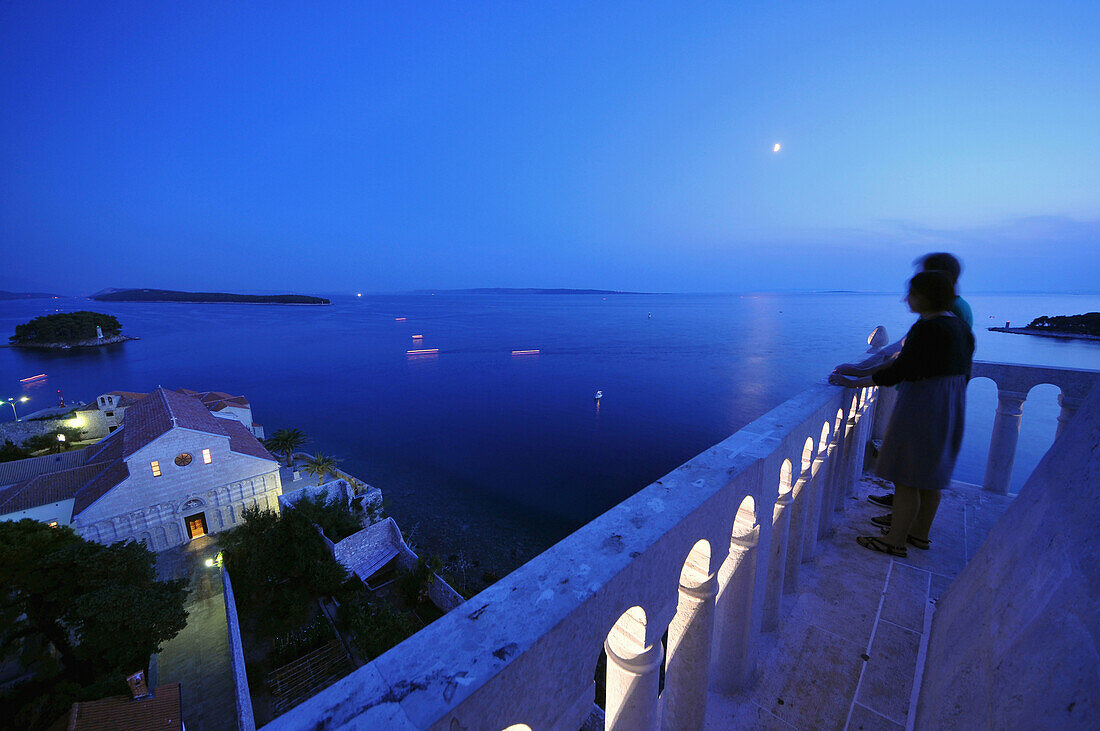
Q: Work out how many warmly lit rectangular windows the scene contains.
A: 2